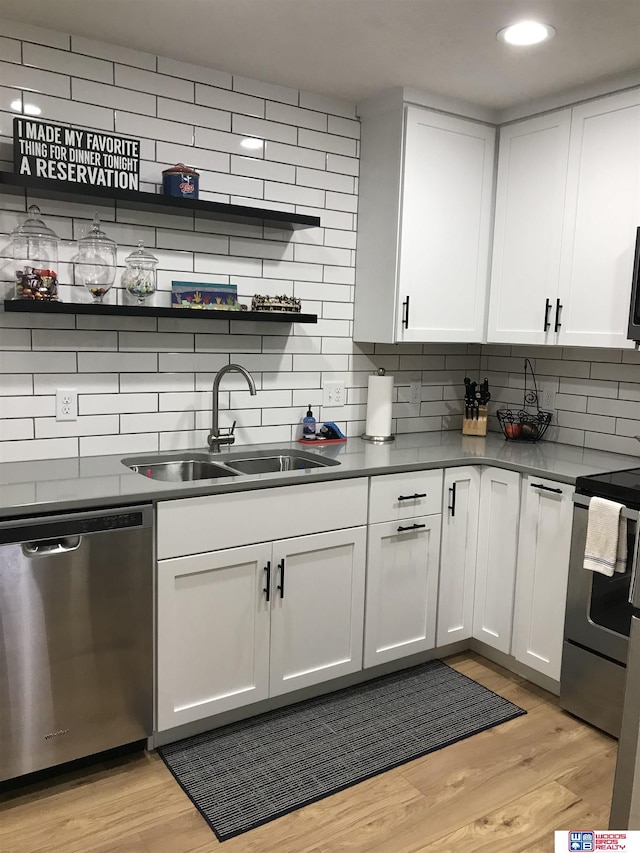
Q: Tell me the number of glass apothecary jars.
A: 3